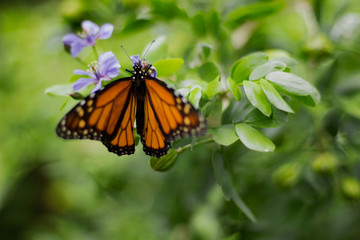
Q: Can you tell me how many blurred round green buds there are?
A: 3